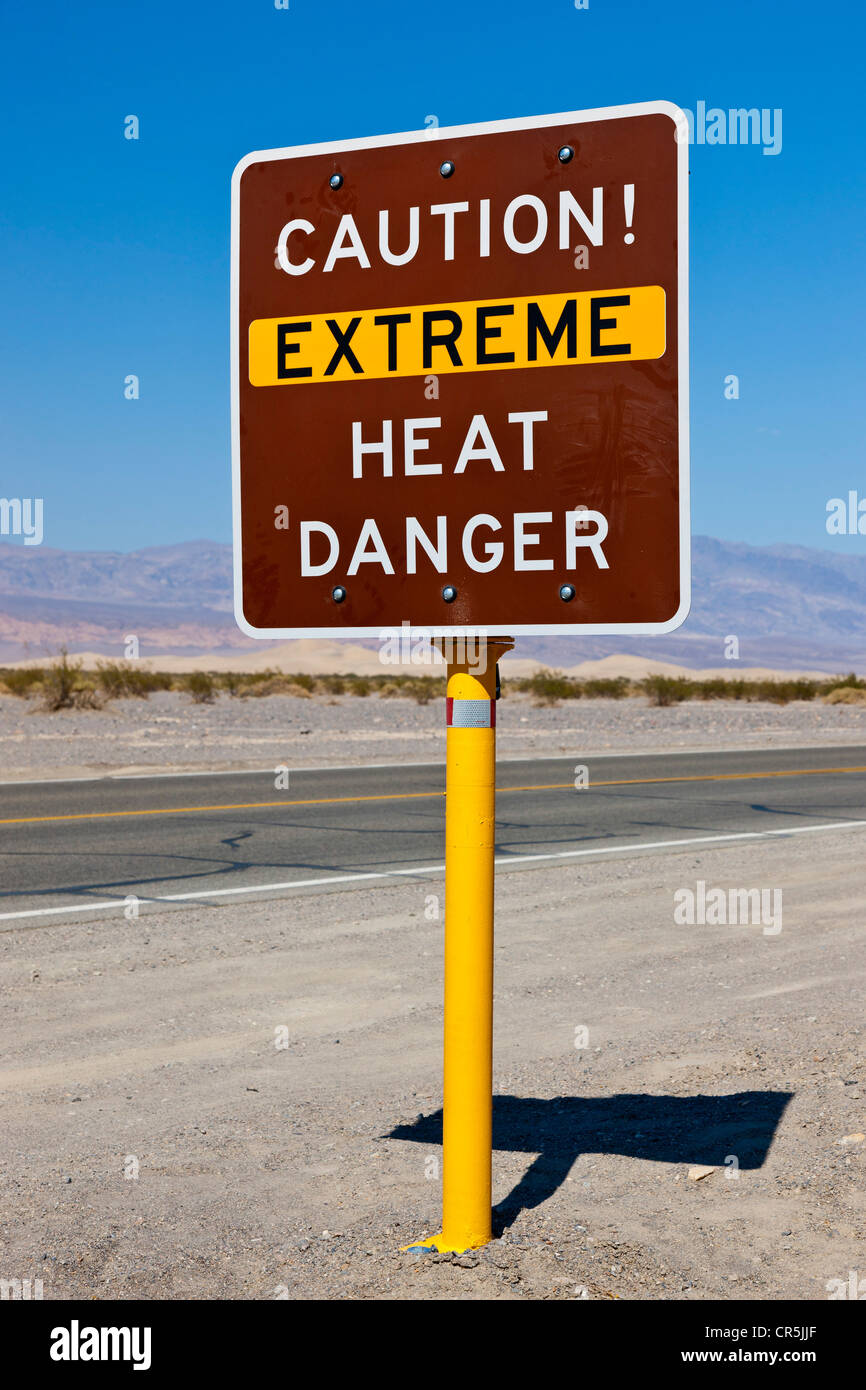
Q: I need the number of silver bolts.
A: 6